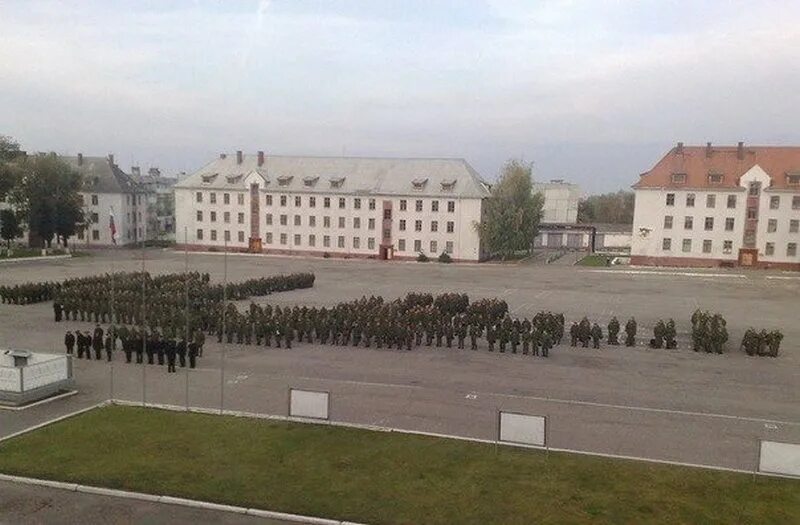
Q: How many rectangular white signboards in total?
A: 3